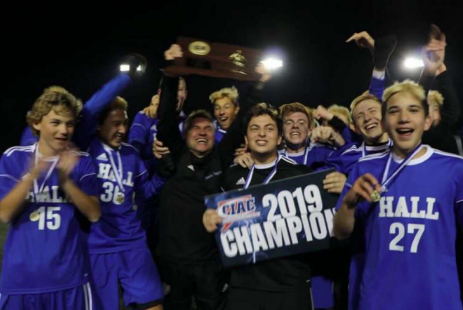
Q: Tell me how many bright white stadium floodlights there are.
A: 3